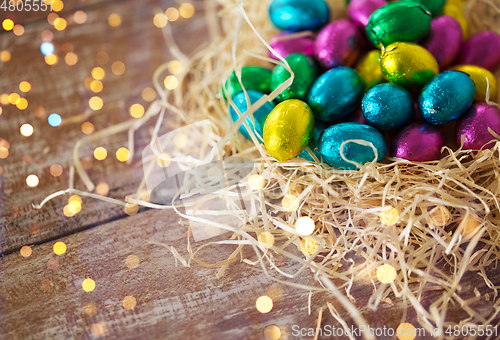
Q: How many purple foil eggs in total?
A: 7